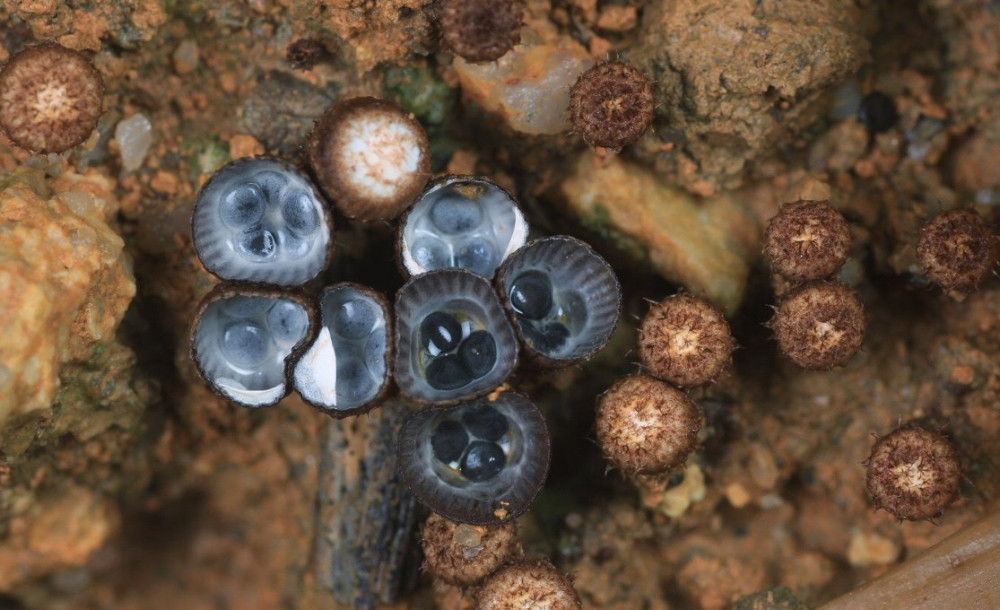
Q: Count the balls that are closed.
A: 12